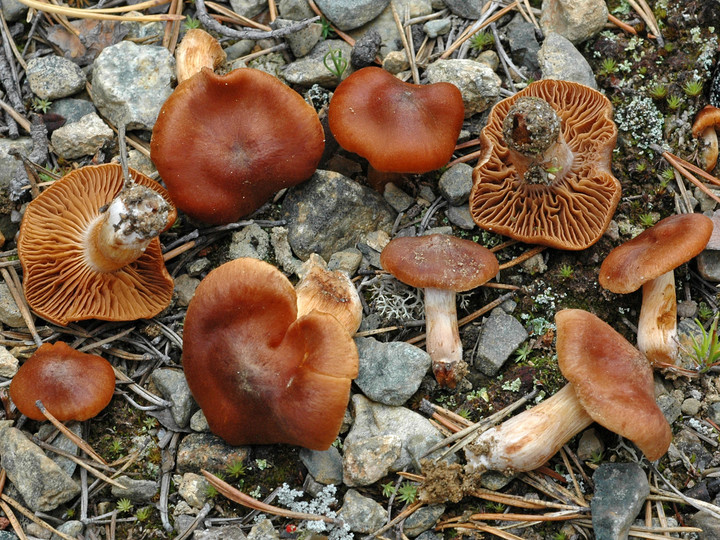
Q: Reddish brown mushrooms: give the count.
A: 10